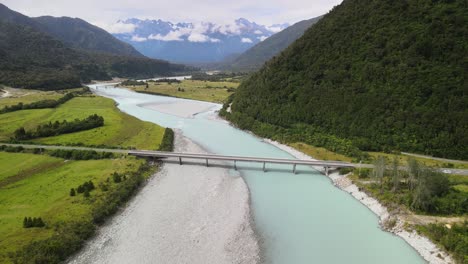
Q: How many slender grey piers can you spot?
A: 6